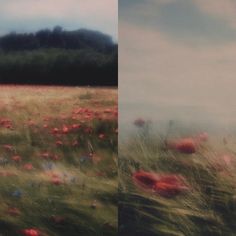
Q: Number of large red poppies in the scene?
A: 3